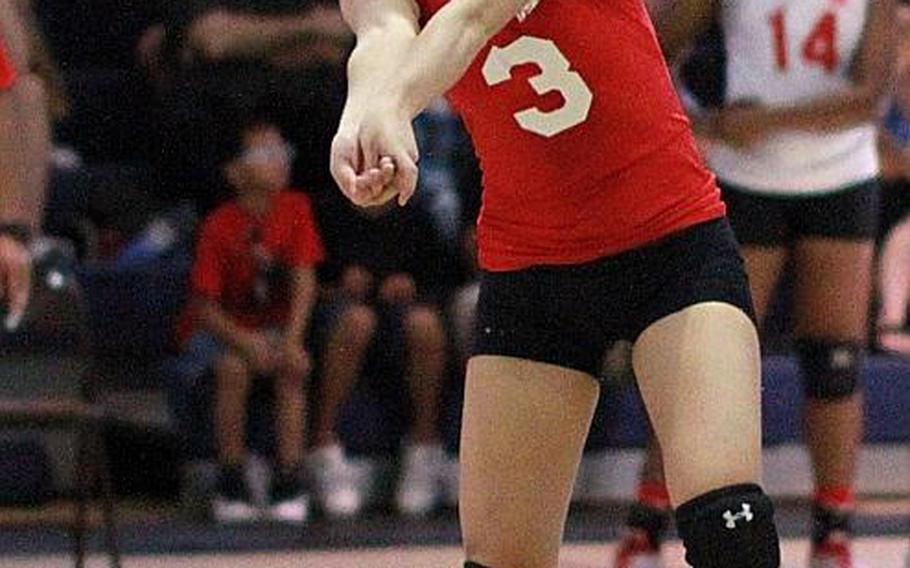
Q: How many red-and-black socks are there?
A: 2